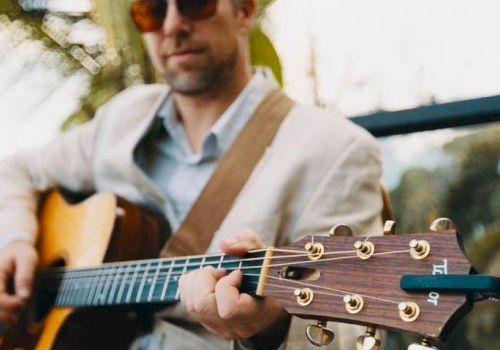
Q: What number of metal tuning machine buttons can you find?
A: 6